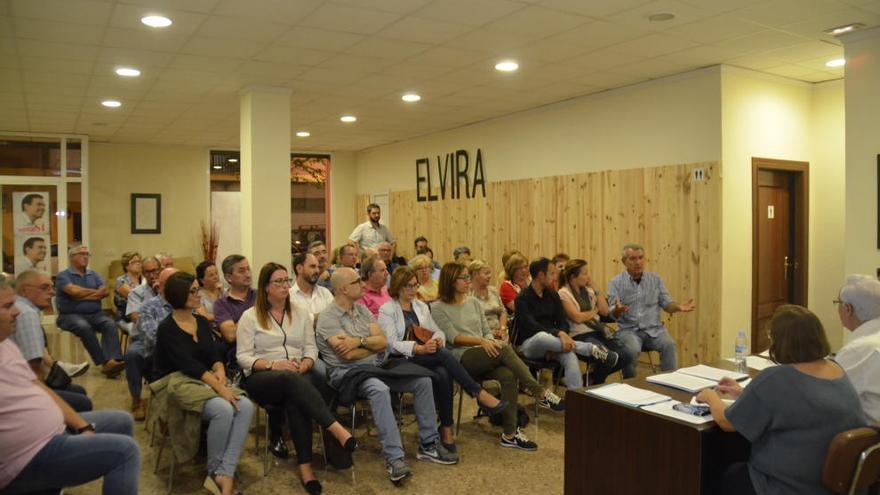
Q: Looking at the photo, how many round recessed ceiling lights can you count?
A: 8